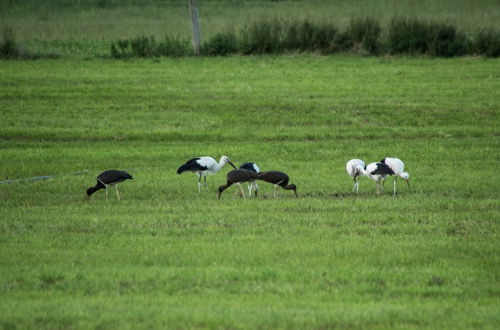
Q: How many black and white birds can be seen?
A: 5